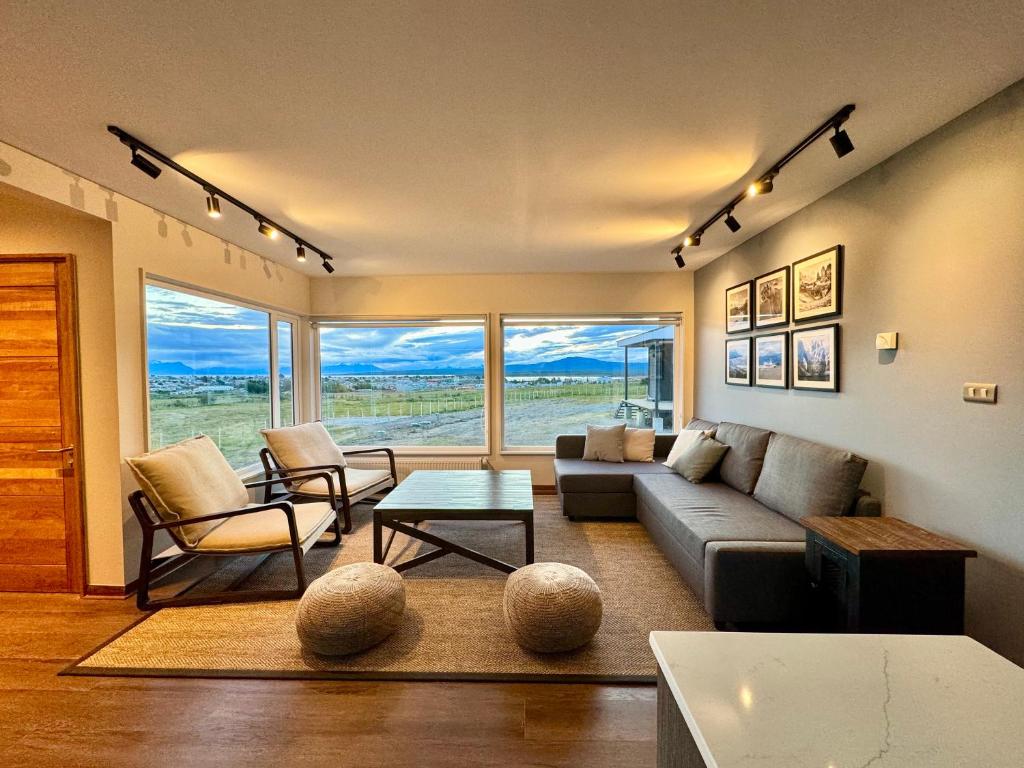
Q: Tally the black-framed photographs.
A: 6